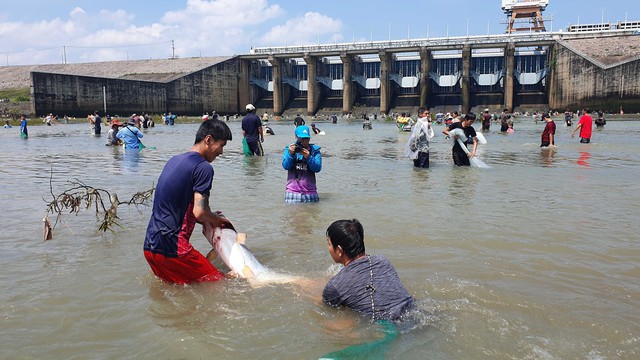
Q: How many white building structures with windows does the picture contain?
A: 2